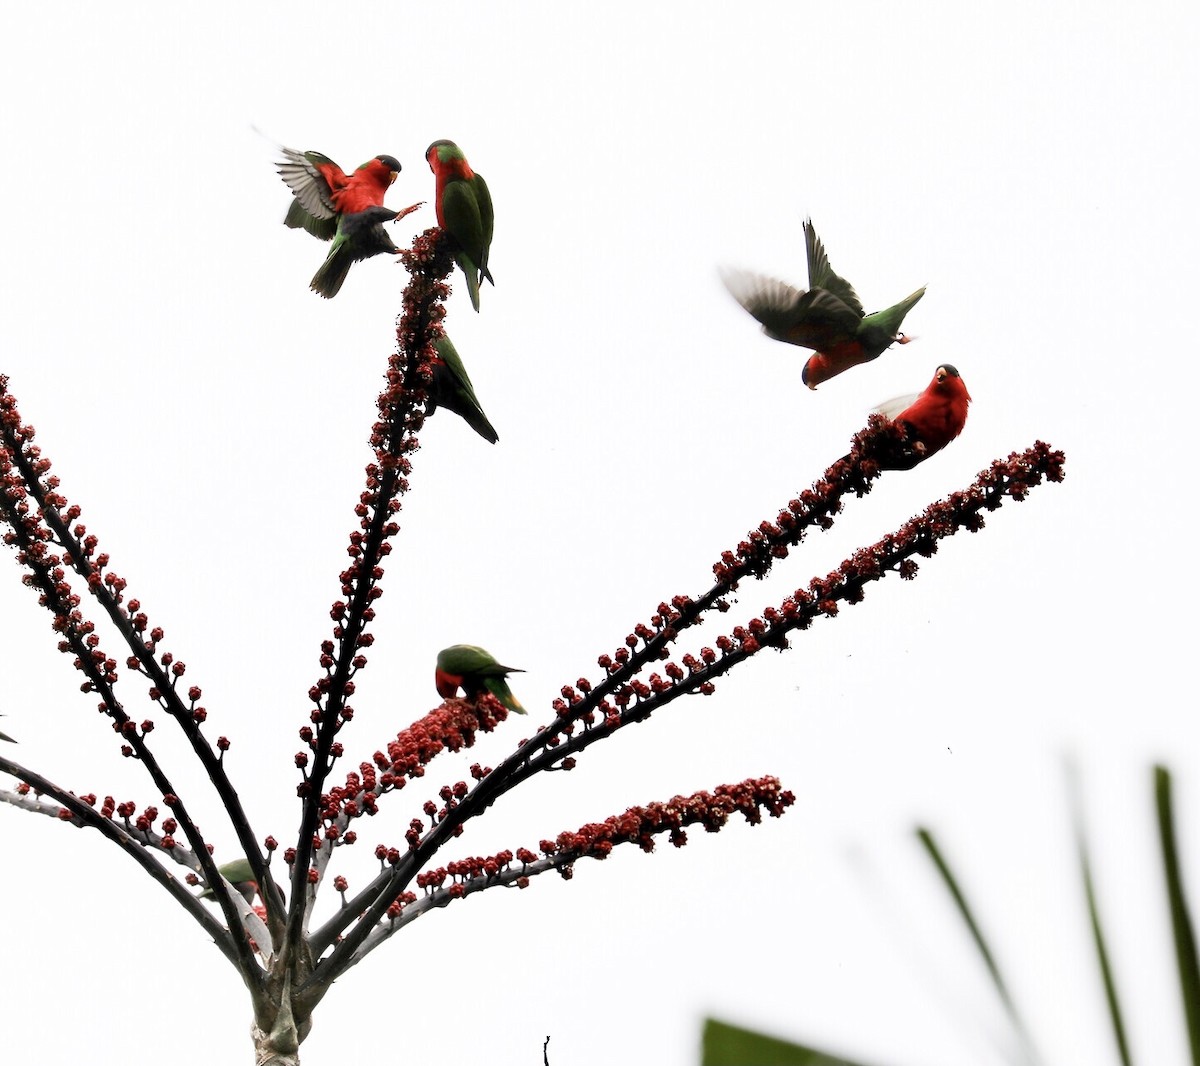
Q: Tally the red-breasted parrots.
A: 7